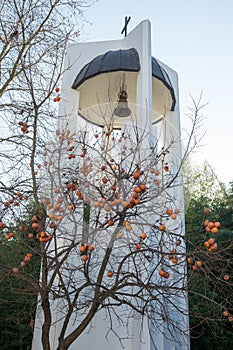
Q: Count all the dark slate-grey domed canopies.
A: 2